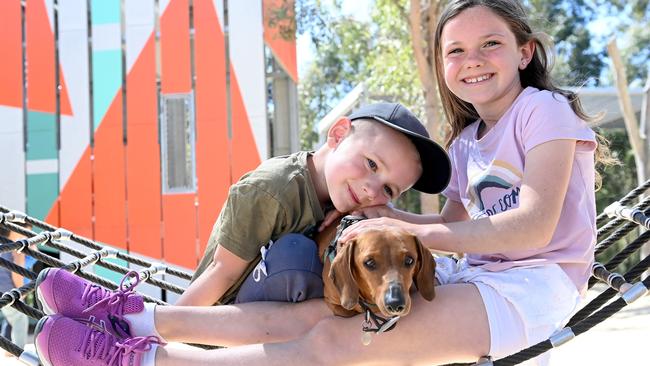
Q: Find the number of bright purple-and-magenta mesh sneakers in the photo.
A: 2